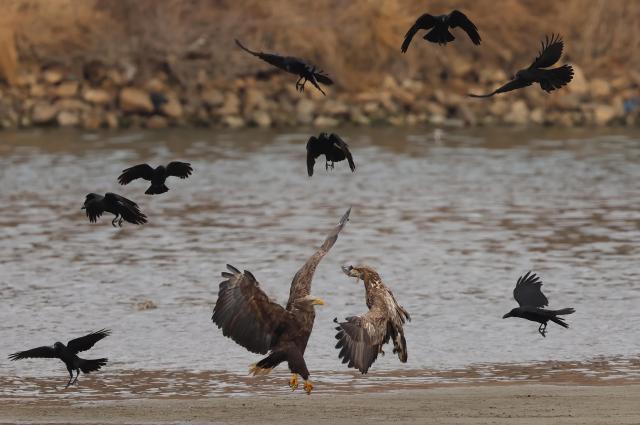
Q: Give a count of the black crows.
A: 8